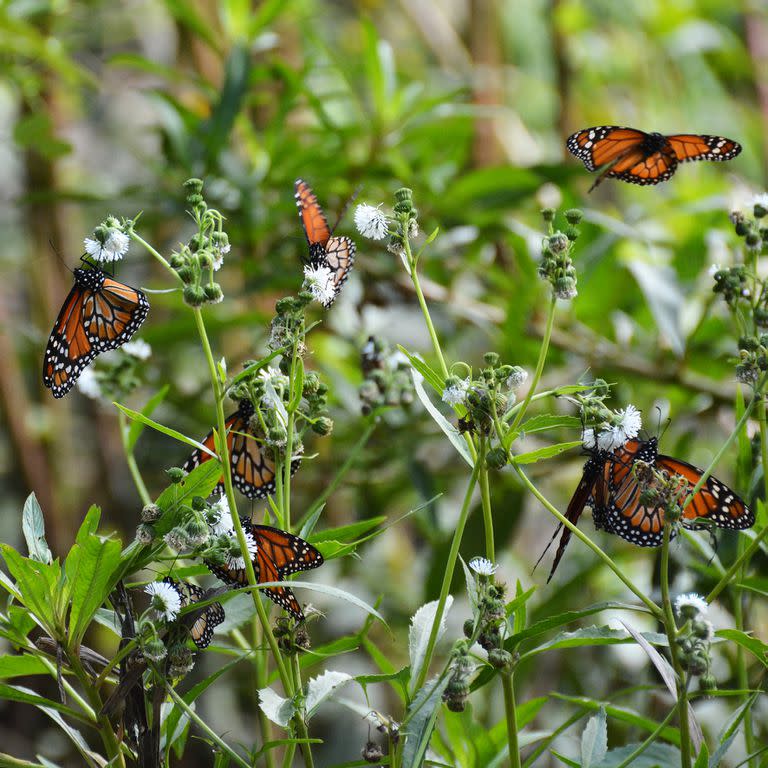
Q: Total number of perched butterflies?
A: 7